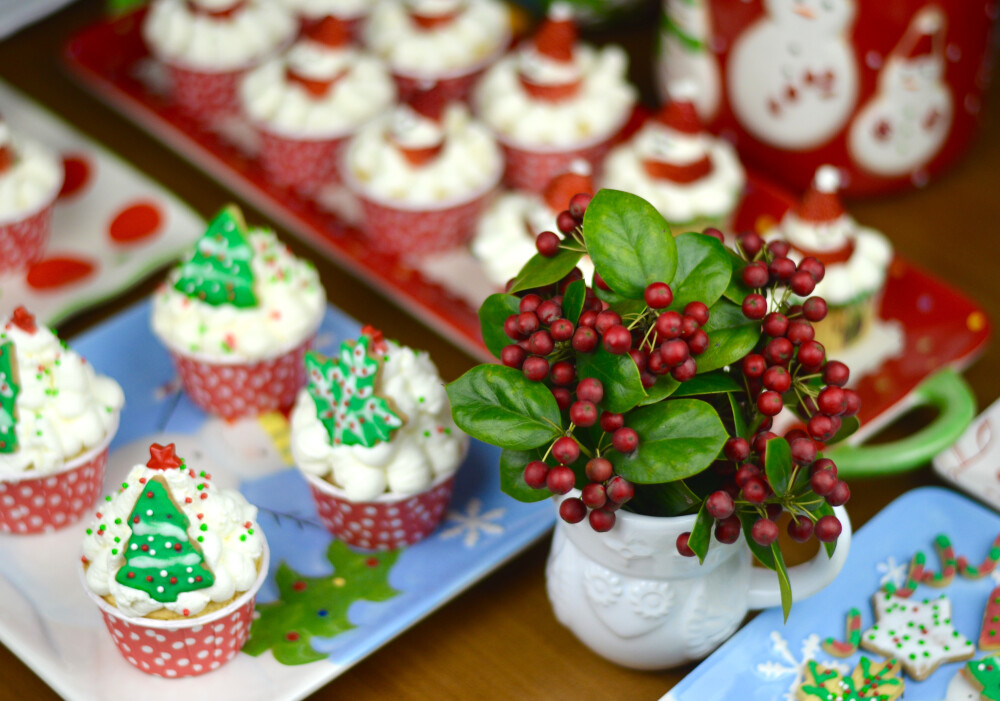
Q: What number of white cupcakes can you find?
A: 14